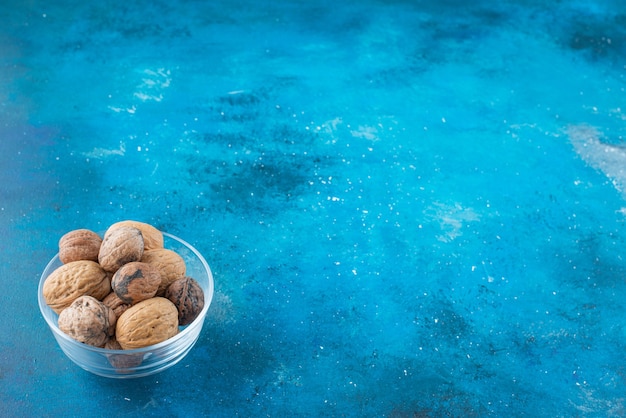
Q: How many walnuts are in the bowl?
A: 11